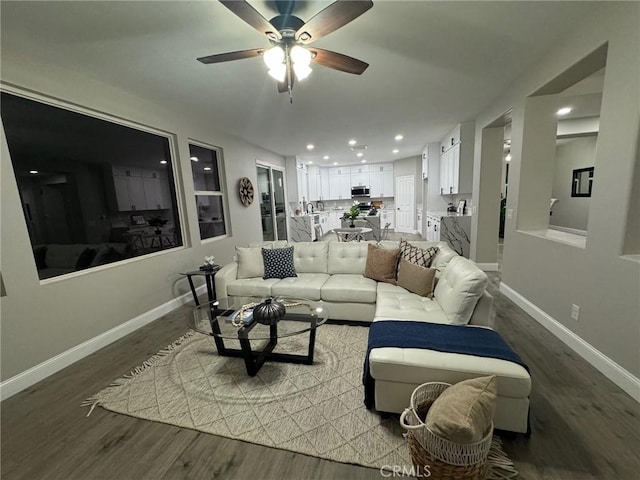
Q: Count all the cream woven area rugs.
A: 1